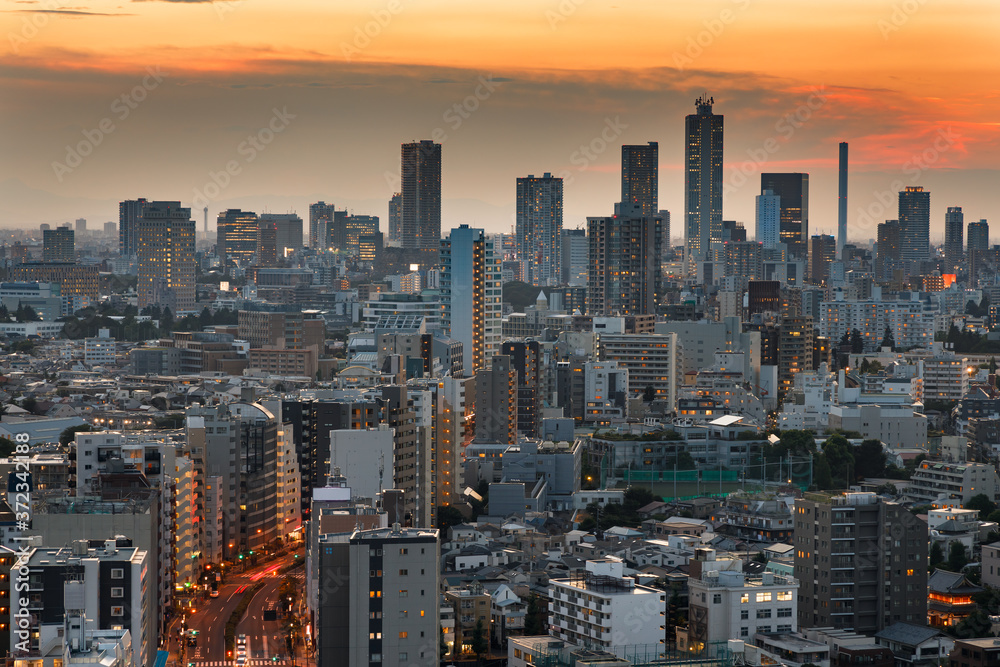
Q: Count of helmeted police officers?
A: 0